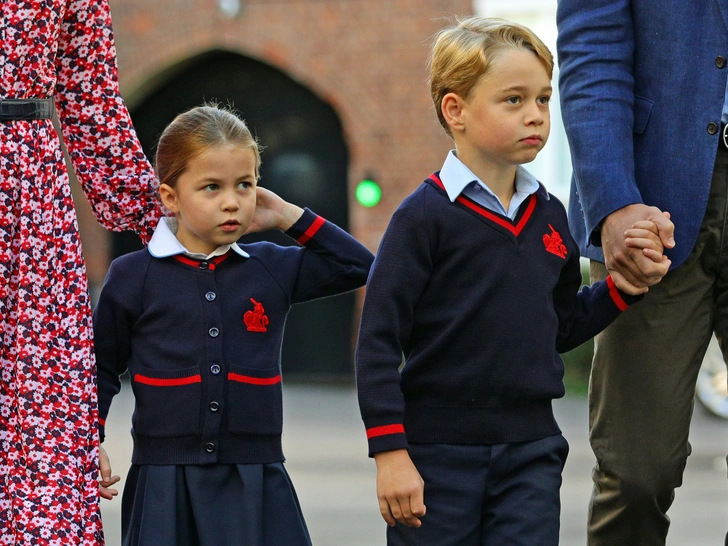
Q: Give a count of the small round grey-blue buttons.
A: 6